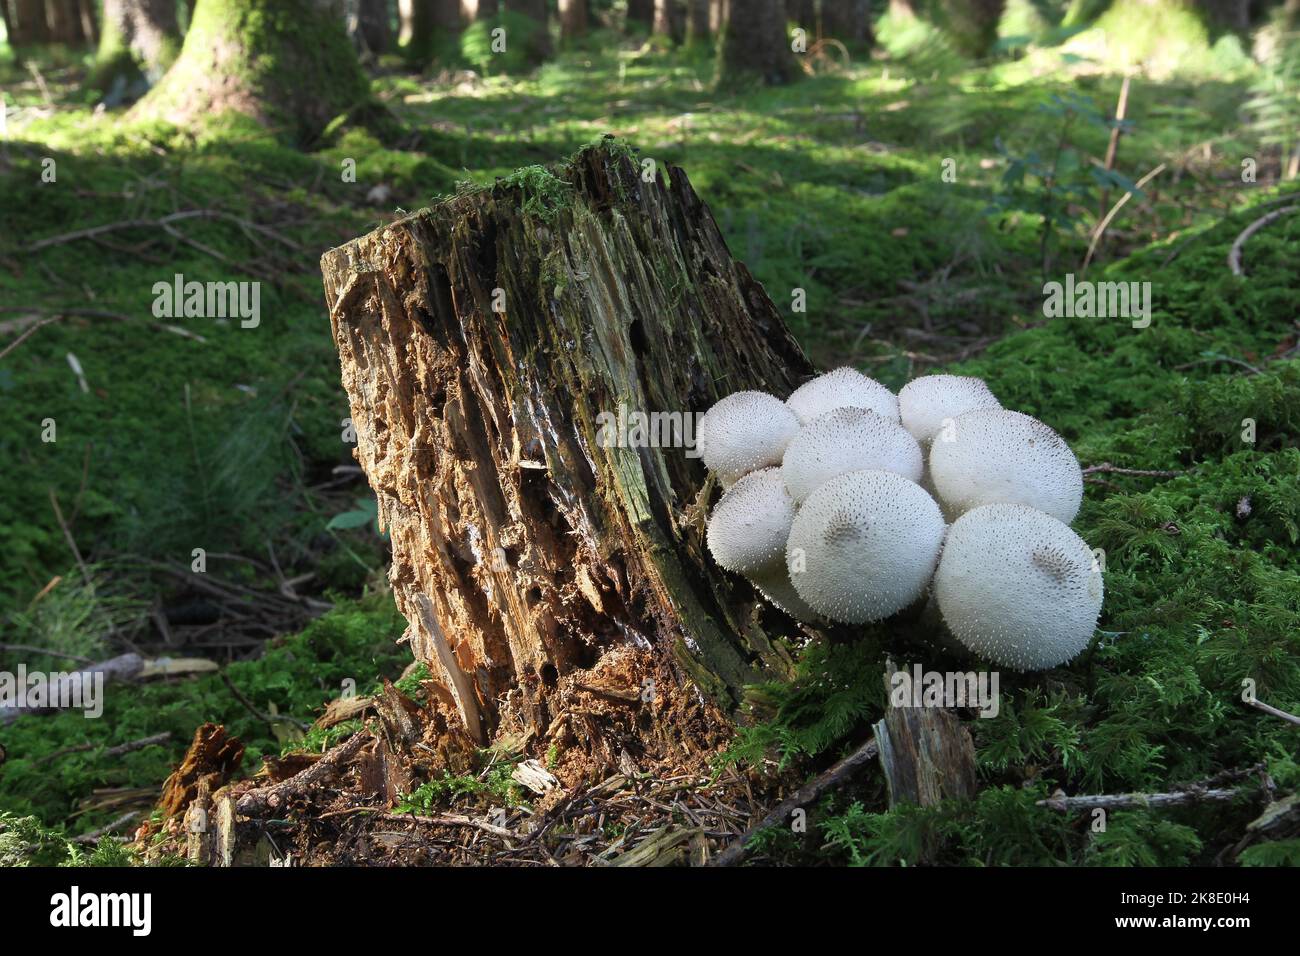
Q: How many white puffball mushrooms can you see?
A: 8